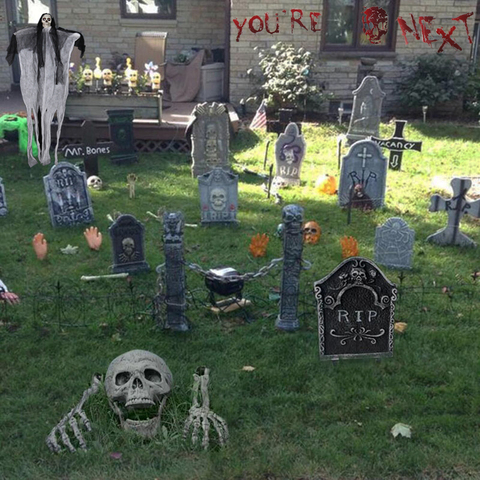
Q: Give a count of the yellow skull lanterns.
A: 4